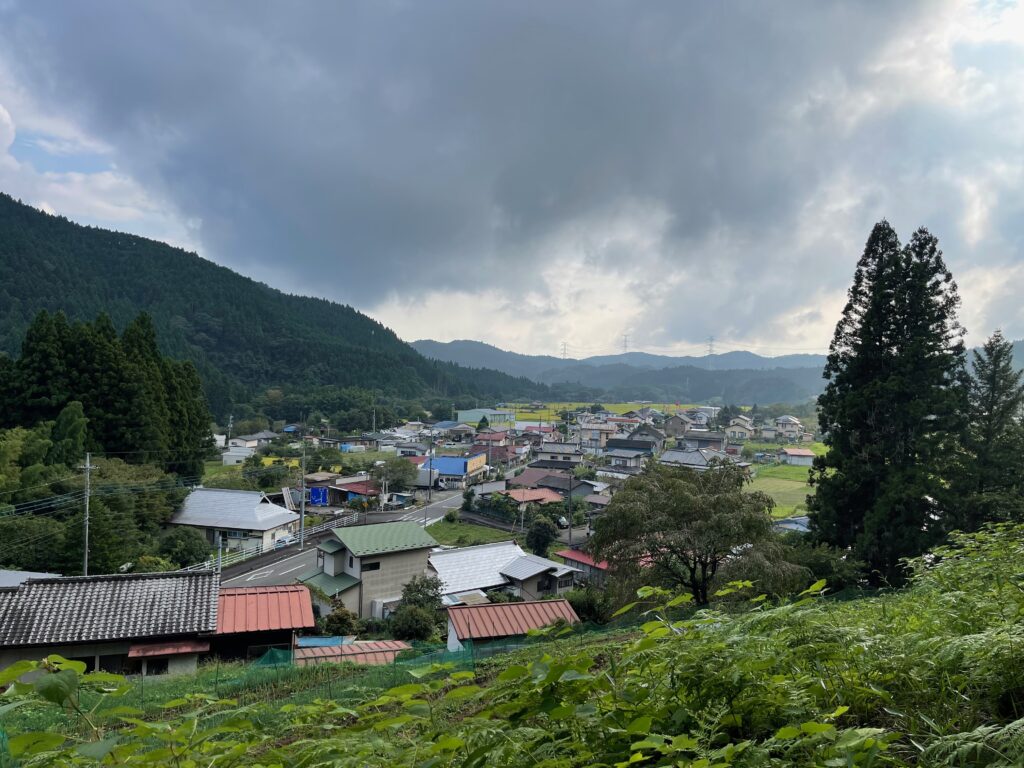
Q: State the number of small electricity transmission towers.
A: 3